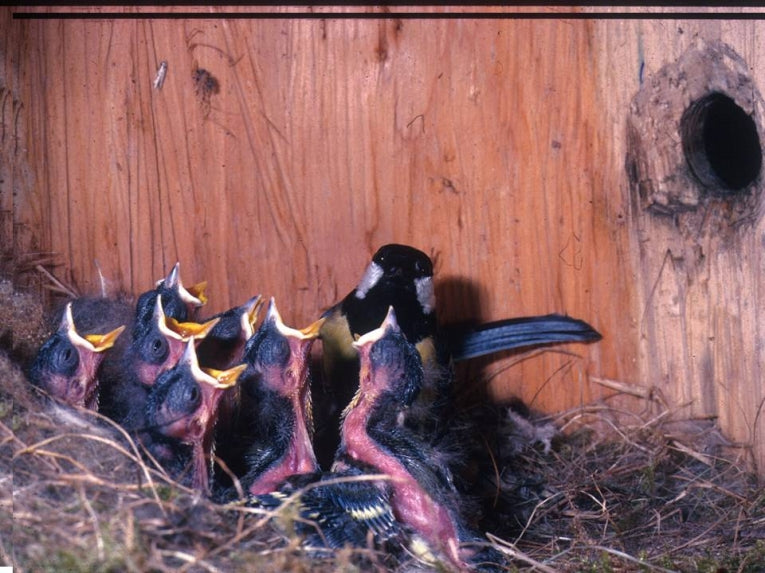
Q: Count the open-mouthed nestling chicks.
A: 7